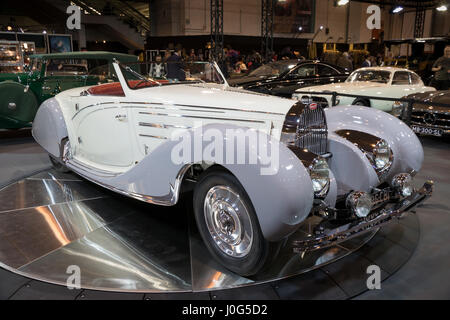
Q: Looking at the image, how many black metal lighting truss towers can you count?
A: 3